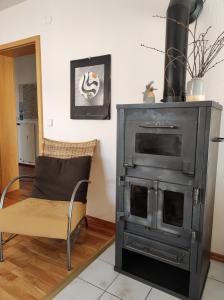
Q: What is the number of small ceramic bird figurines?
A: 1